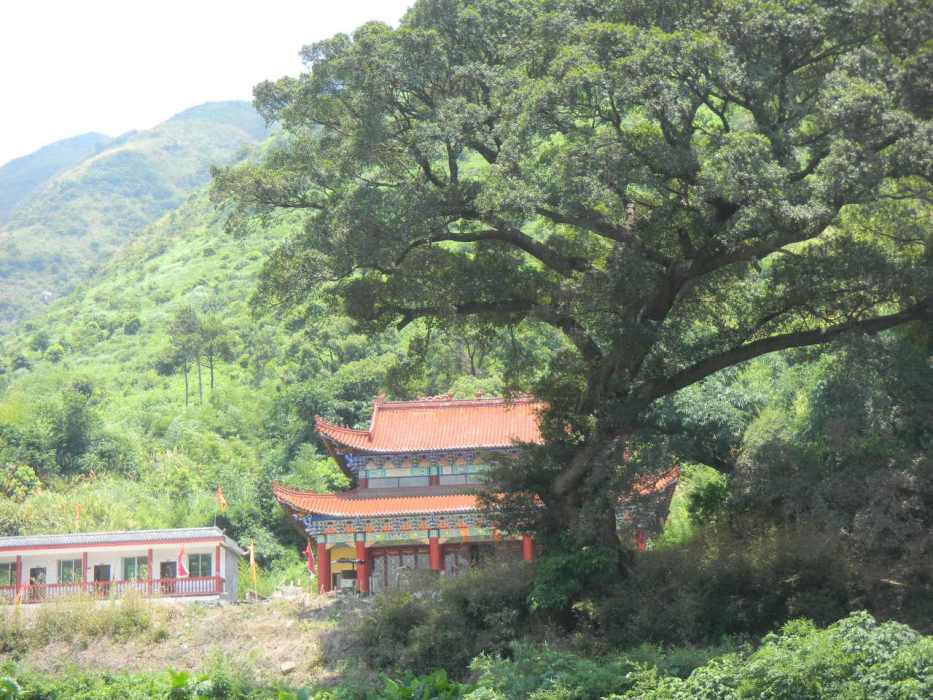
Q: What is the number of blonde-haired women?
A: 0